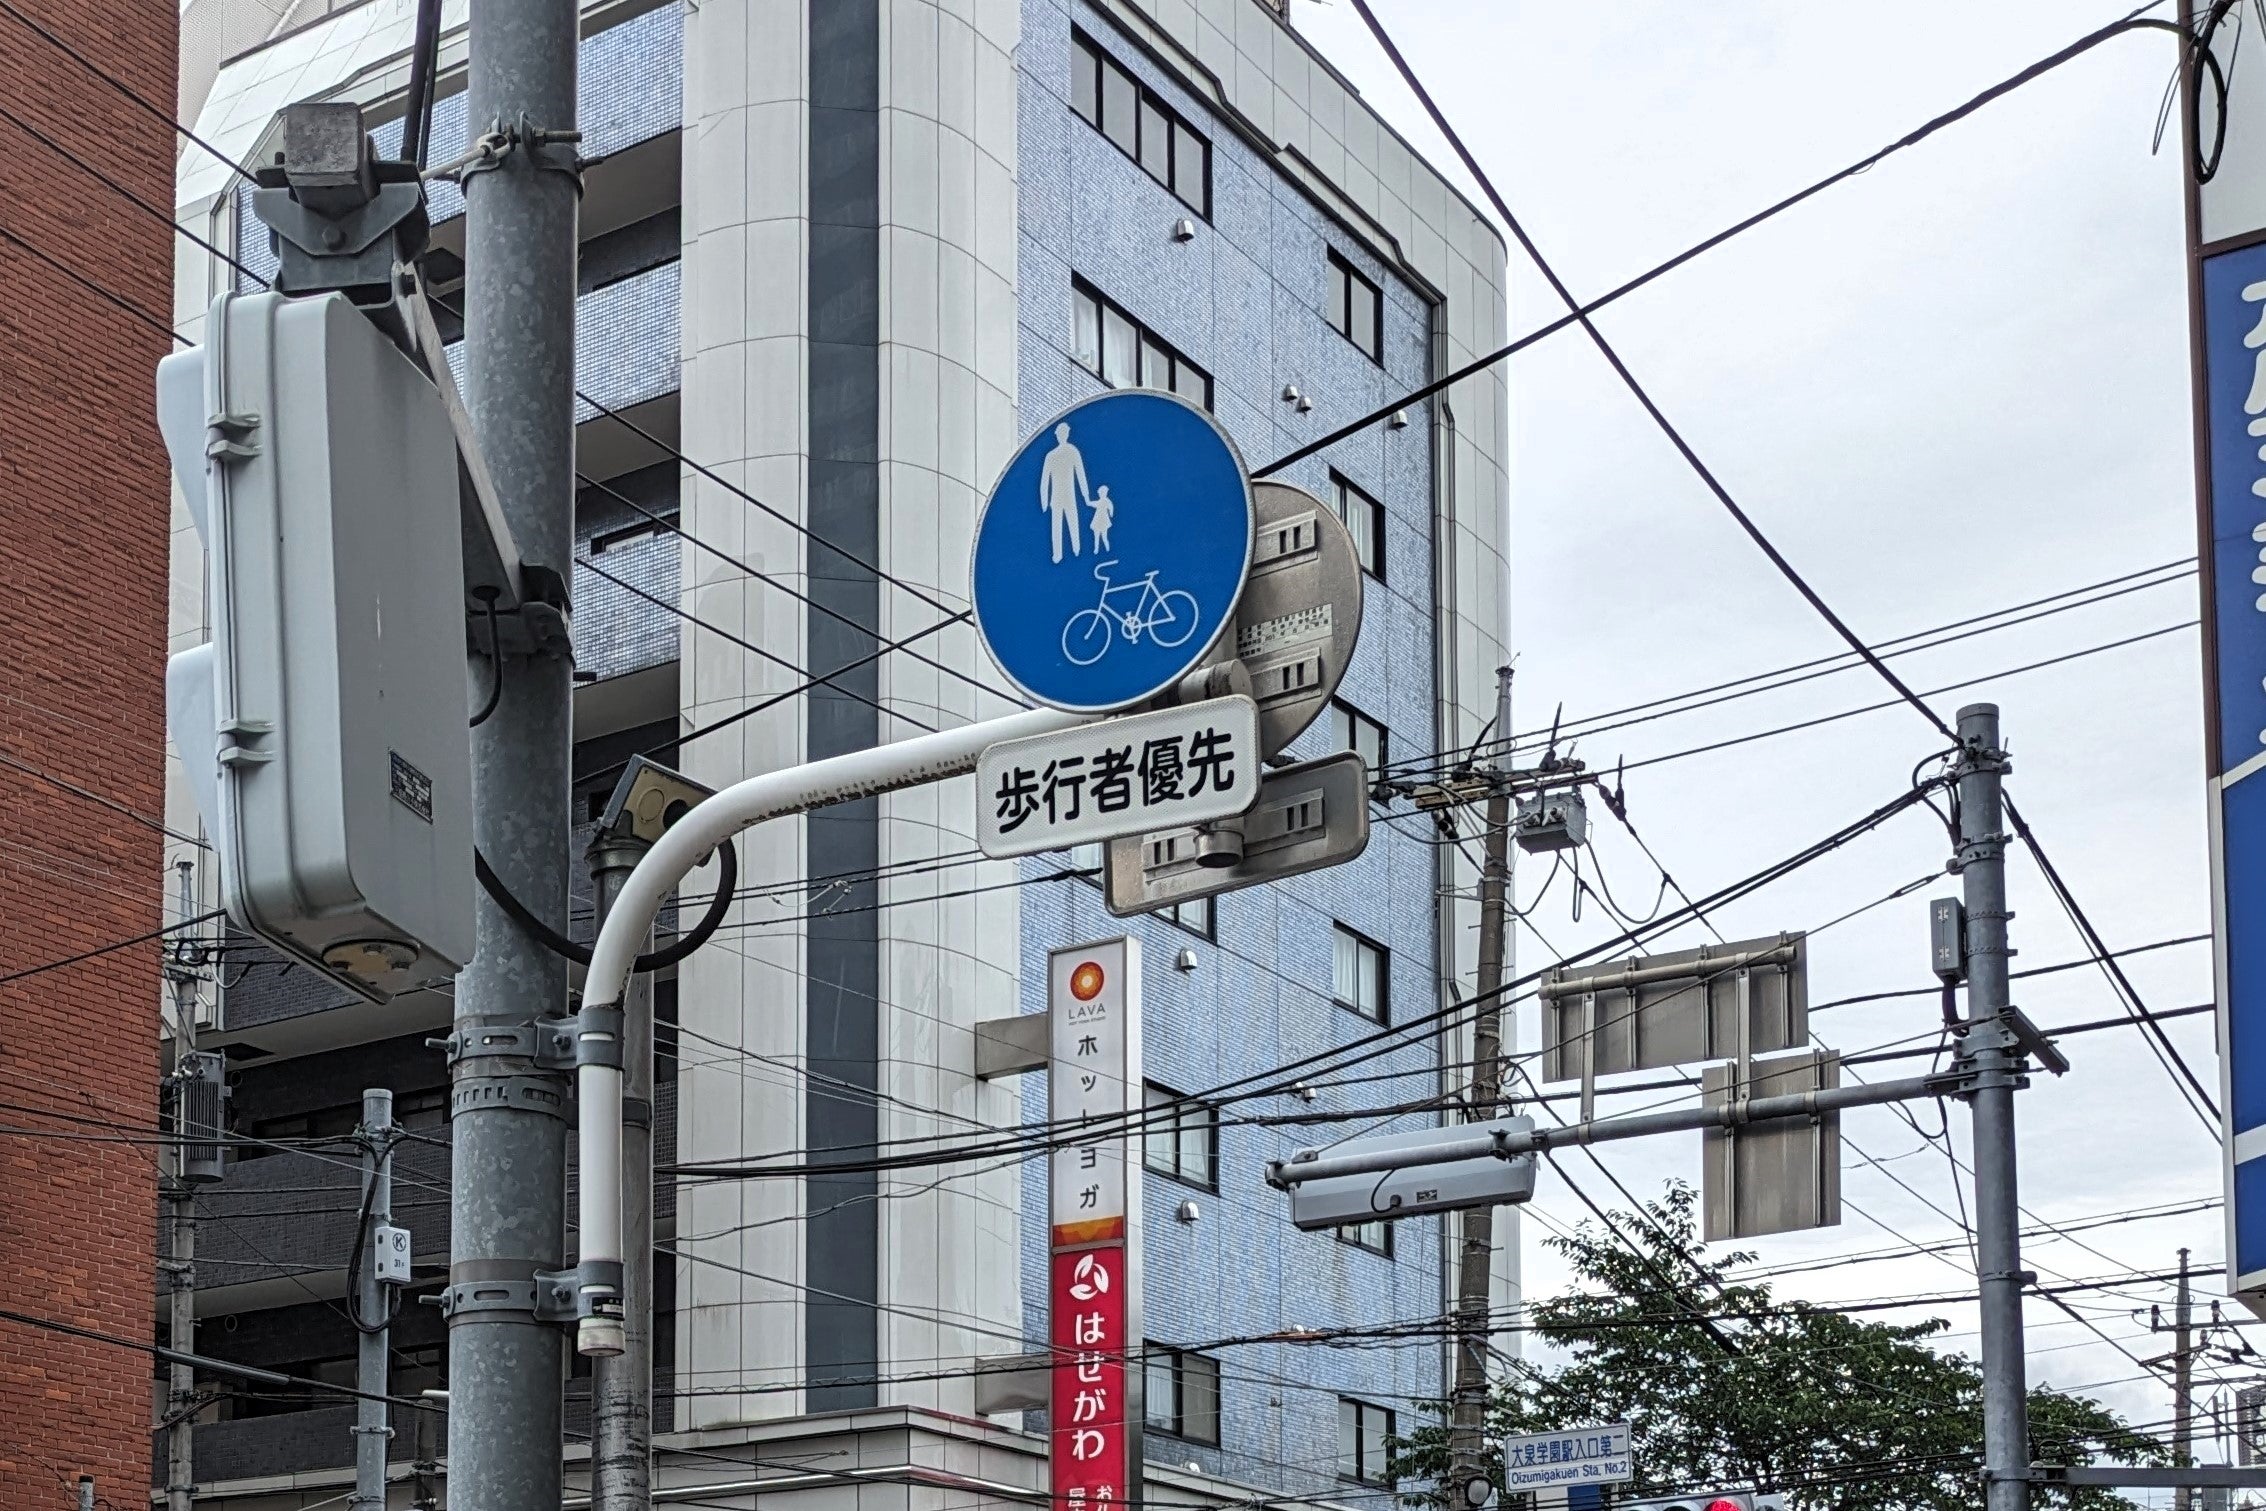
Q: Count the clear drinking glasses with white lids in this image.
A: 0